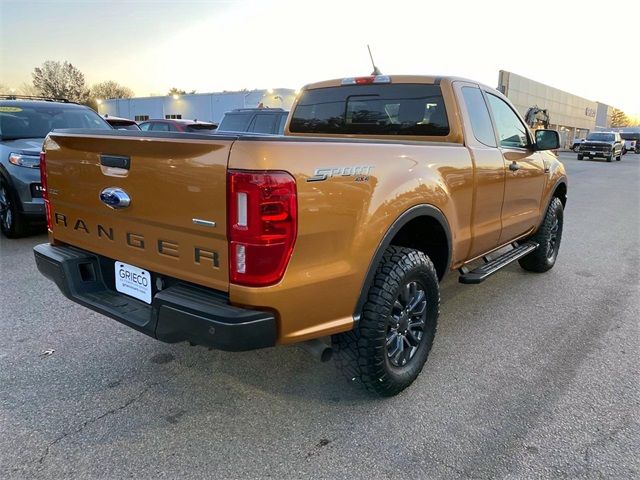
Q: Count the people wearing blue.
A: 0